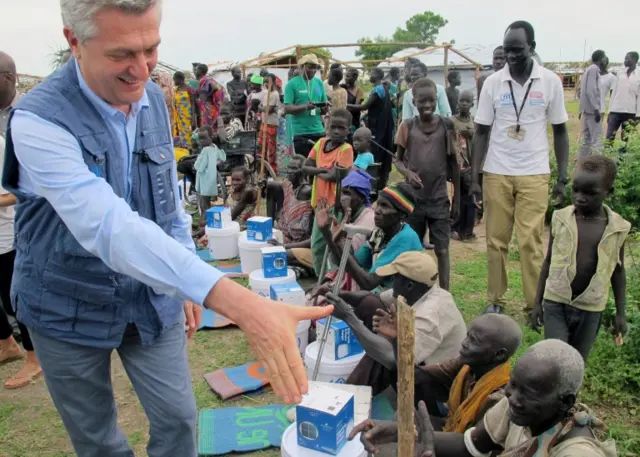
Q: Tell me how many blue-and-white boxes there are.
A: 6